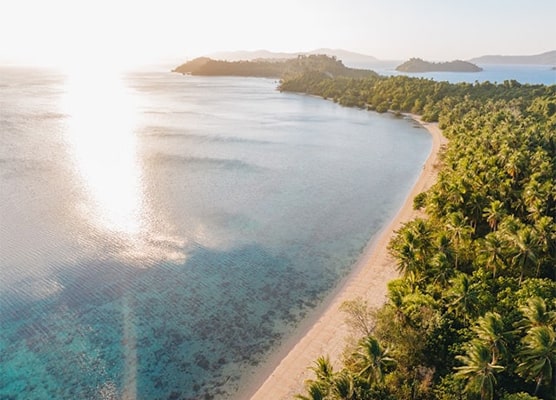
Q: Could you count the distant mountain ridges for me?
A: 2